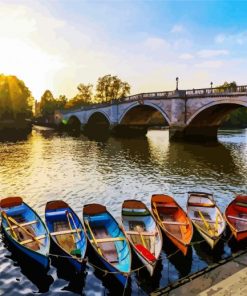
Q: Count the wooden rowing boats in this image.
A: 7